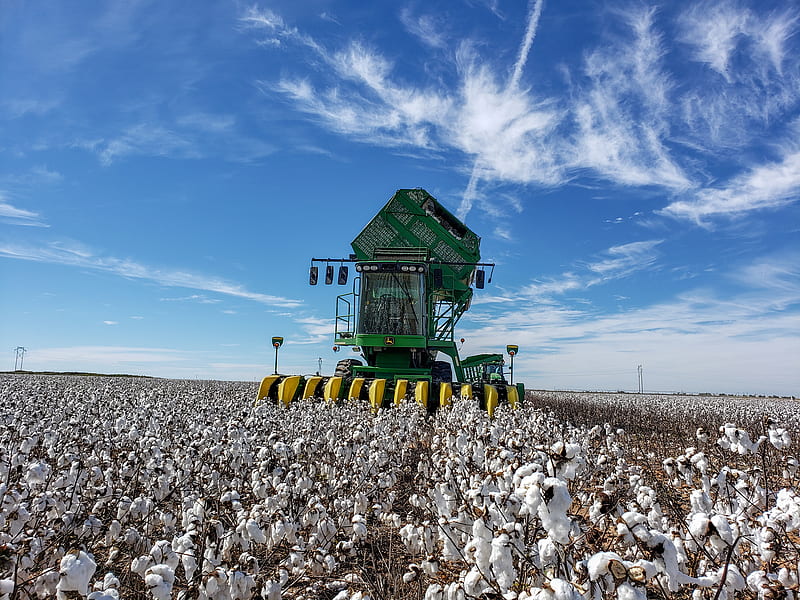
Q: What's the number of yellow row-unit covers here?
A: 12